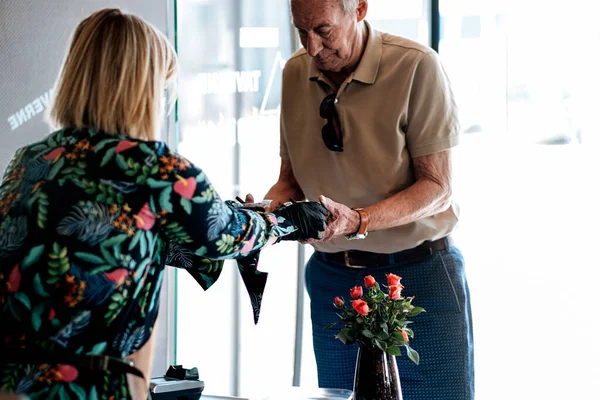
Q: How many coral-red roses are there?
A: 7